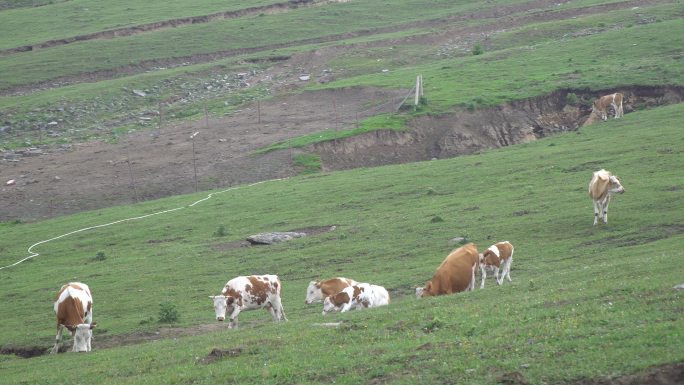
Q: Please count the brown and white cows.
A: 8